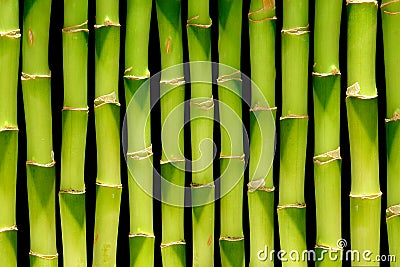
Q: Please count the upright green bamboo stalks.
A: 13